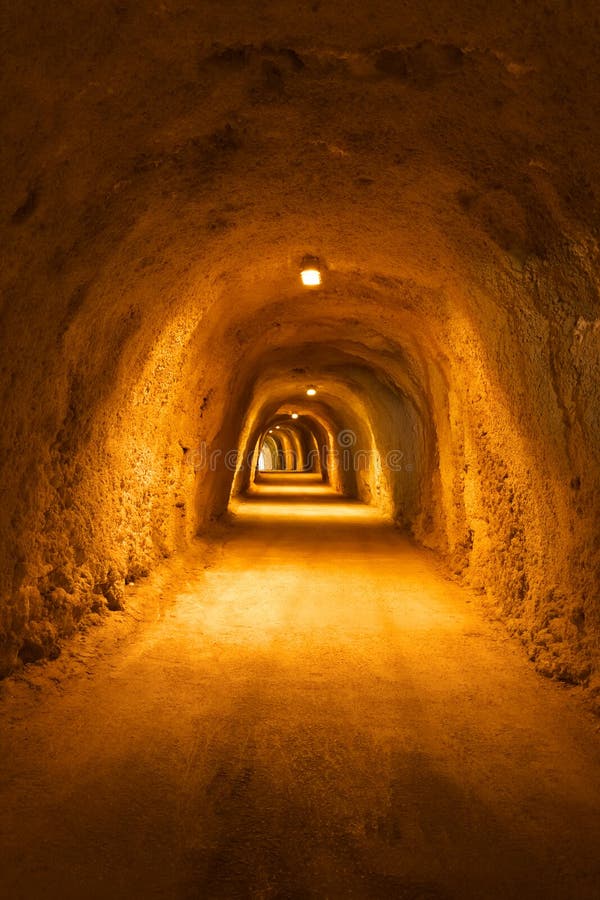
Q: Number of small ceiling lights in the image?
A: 5